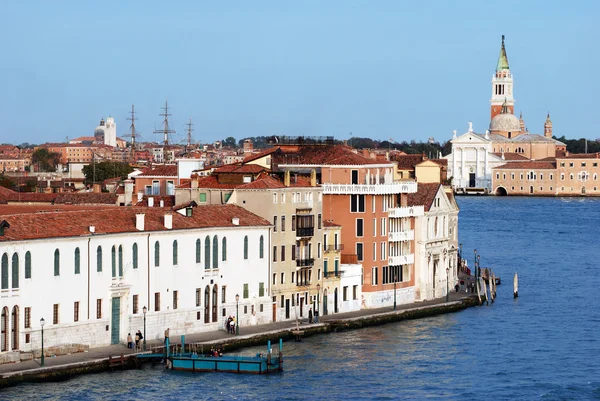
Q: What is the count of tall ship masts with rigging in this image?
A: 3